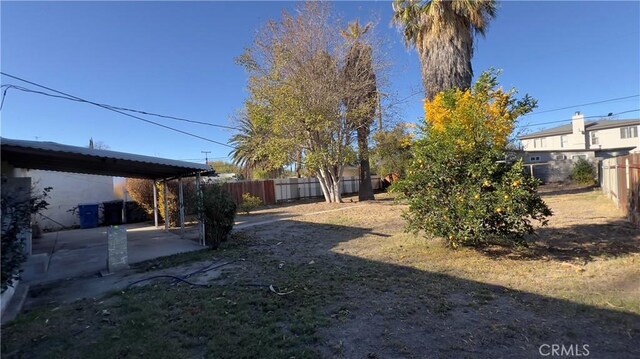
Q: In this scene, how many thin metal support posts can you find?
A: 4